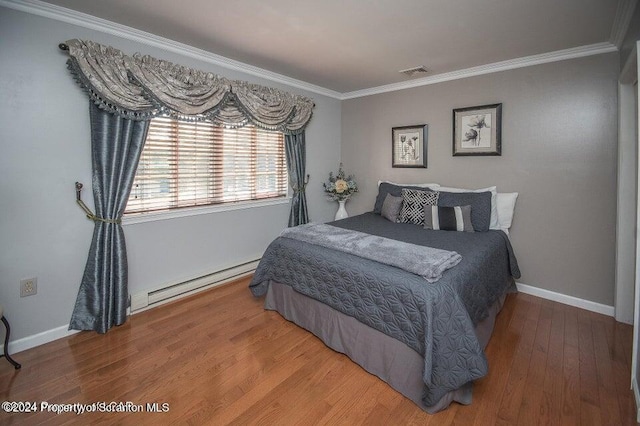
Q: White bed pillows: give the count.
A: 3